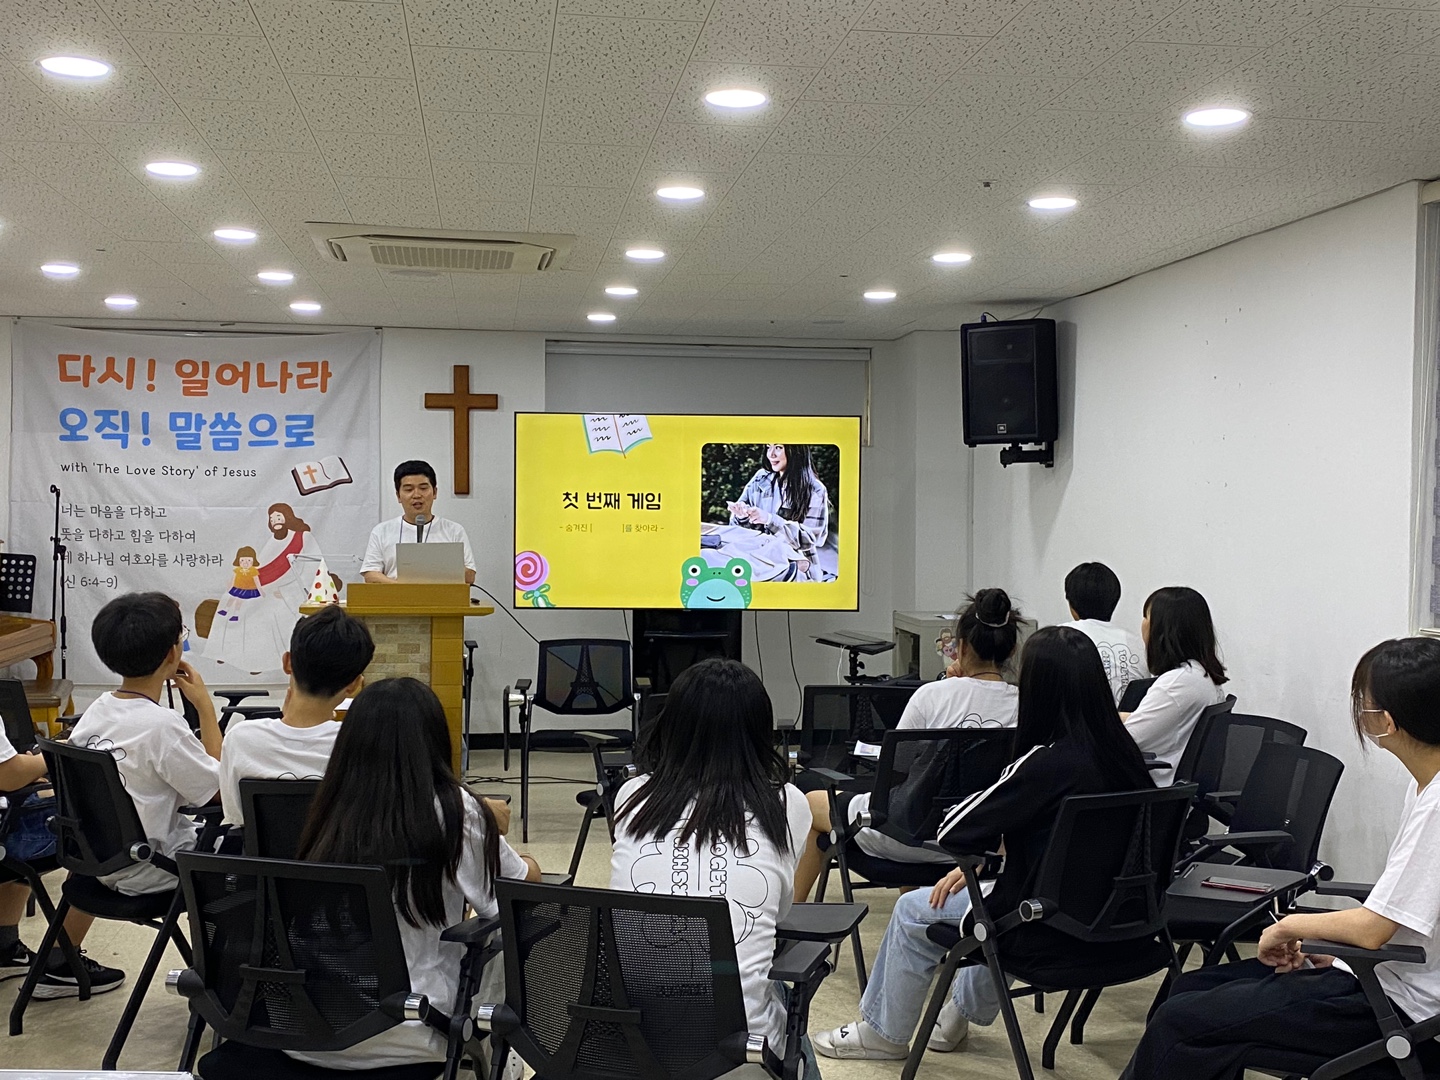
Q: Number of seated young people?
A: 10